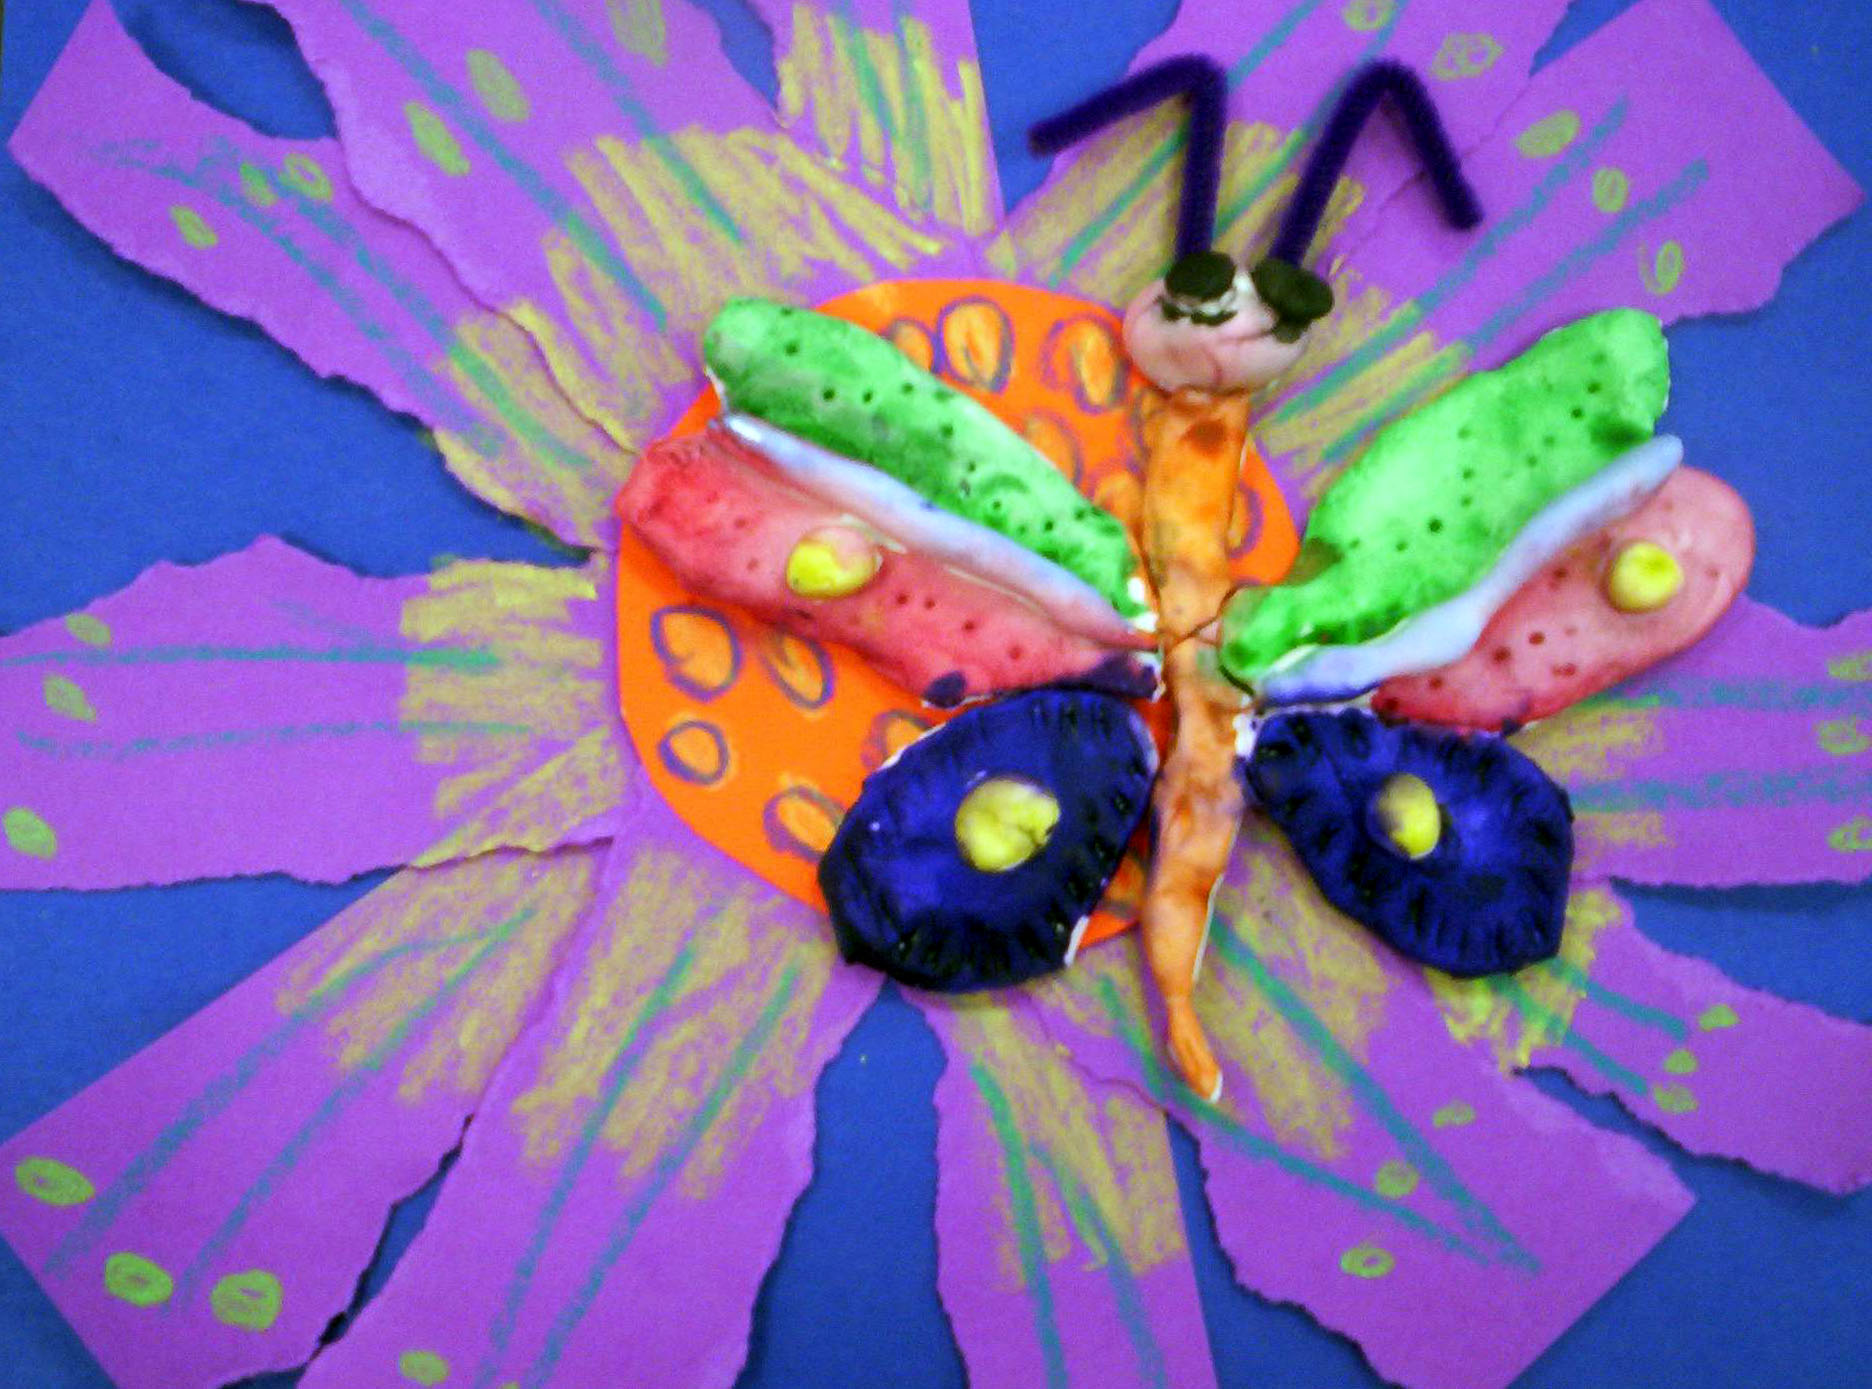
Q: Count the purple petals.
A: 12